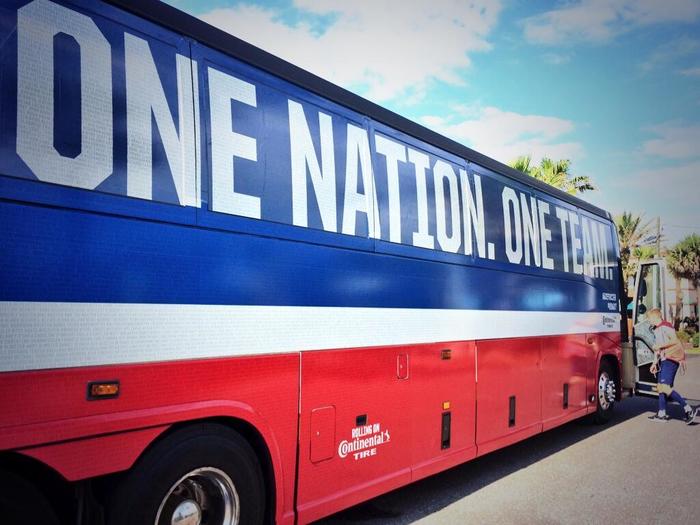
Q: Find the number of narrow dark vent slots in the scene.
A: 3